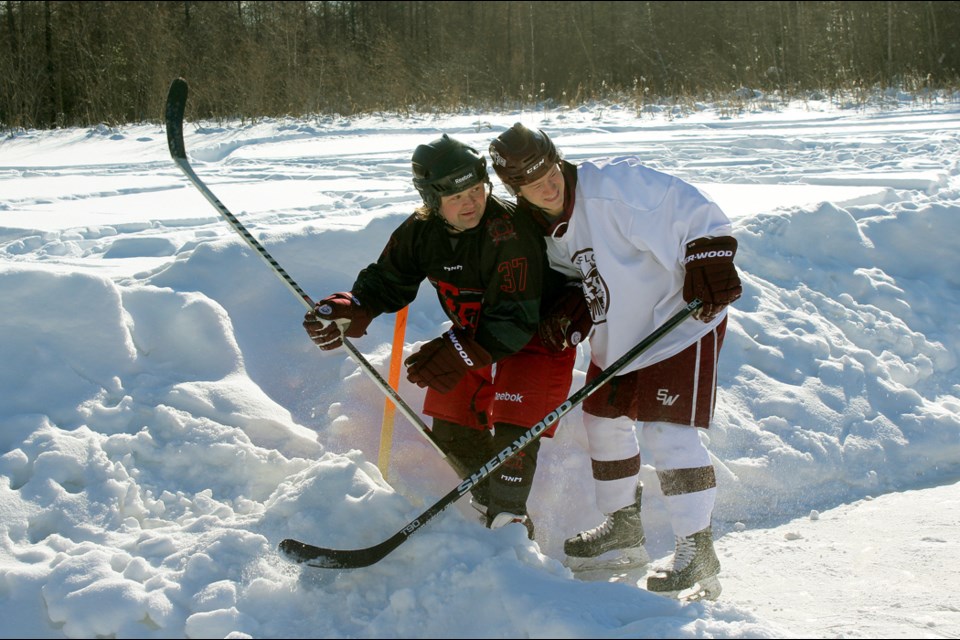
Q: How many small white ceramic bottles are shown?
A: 0